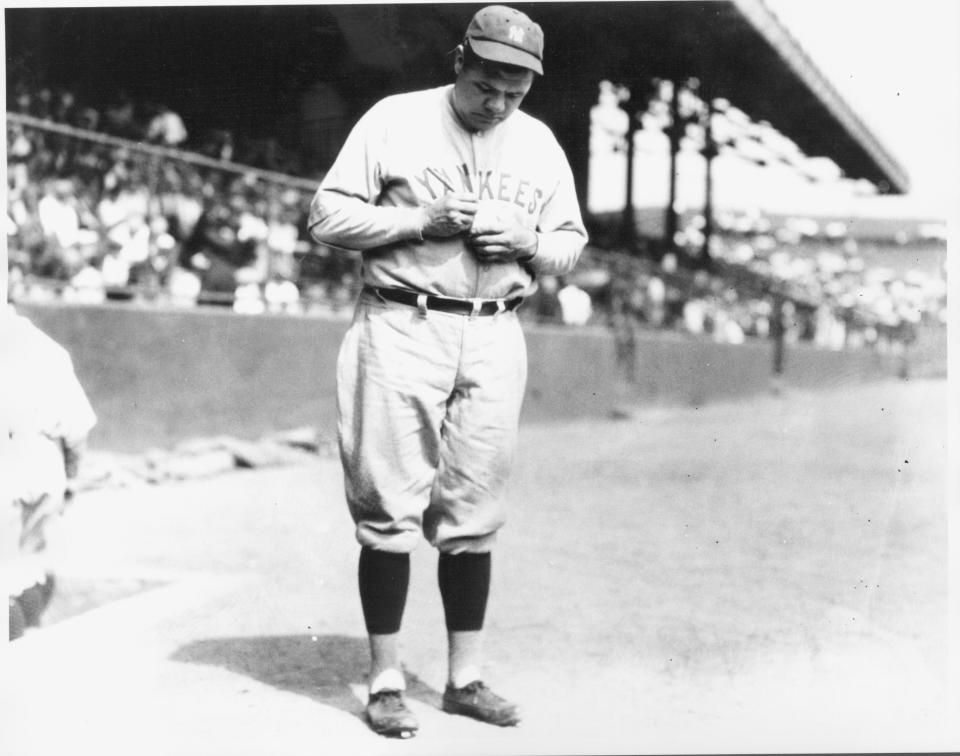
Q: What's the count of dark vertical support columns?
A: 3